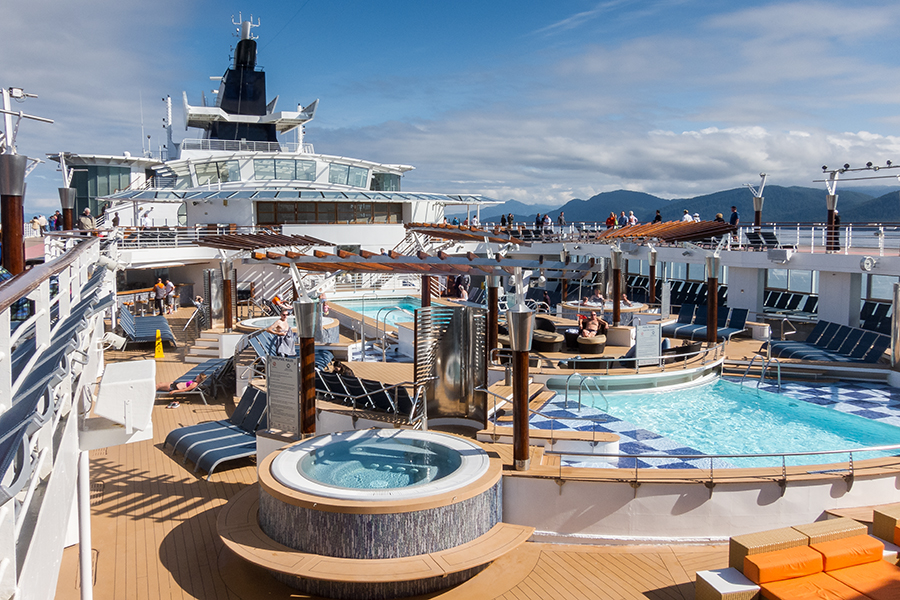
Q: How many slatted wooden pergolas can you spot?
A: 4